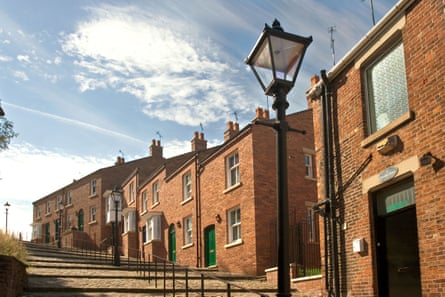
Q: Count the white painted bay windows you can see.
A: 4